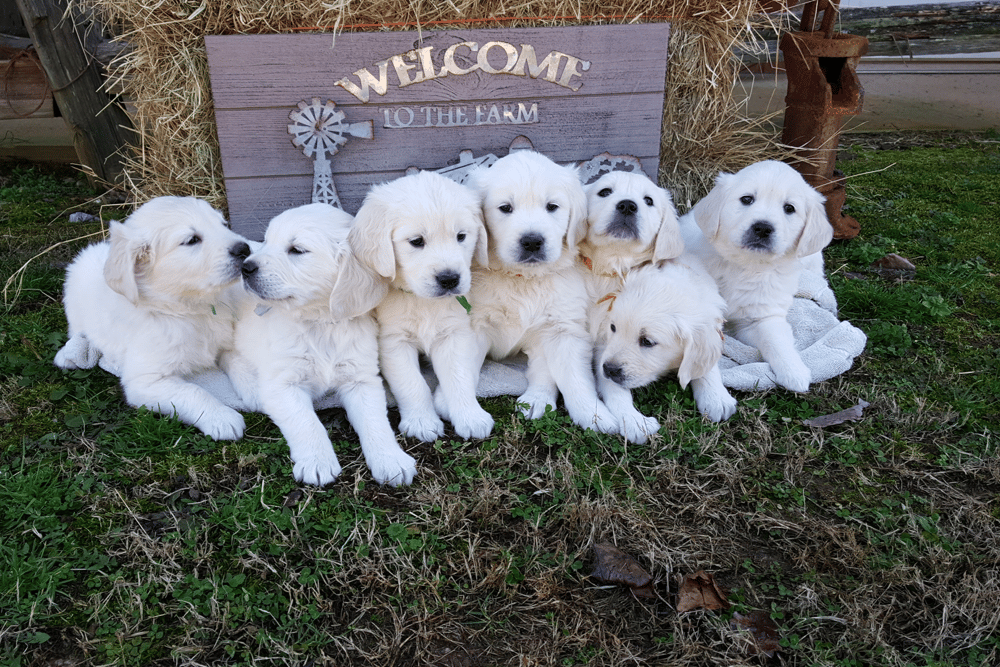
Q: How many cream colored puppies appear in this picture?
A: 7